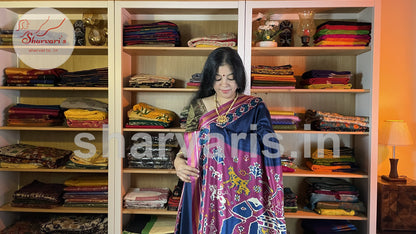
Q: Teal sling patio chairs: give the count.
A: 0